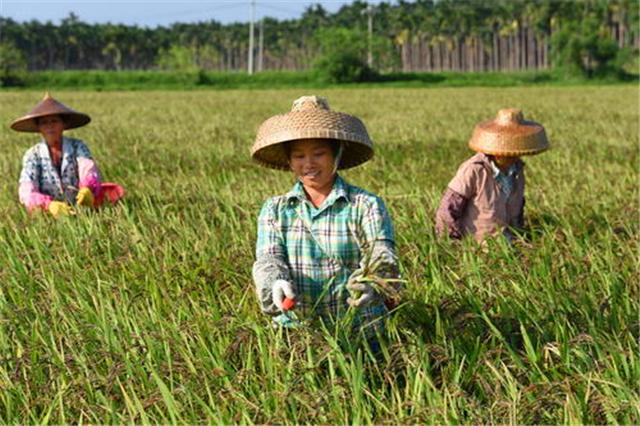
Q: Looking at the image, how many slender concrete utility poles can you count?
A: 3